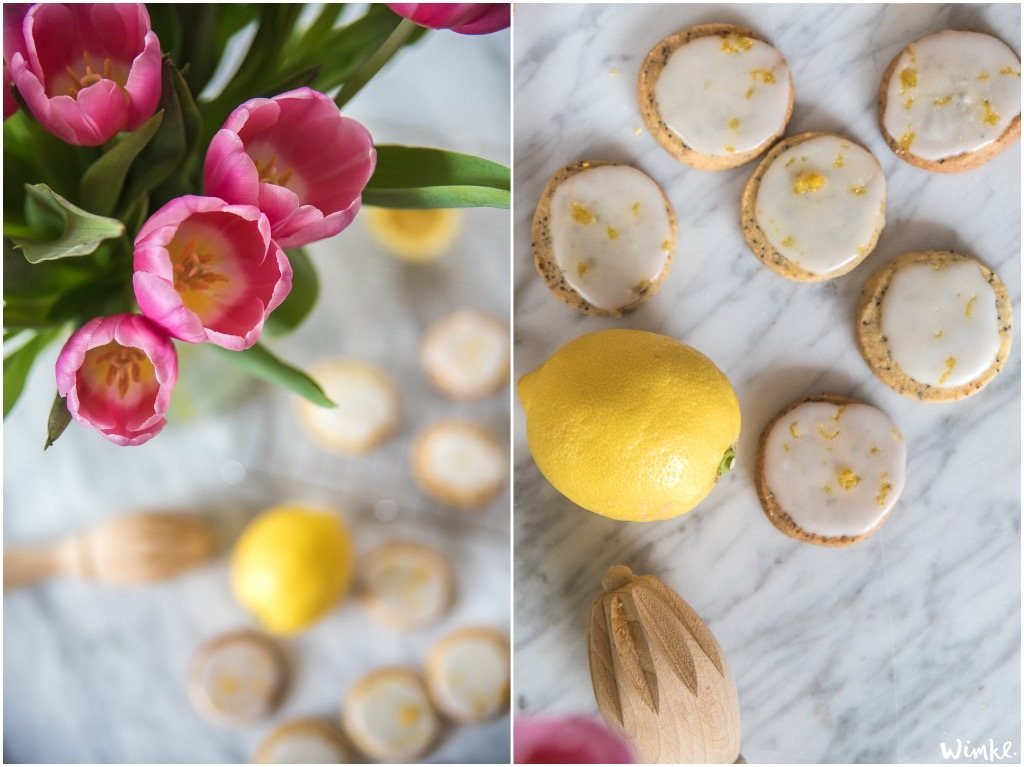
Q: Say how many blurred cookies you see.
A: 8